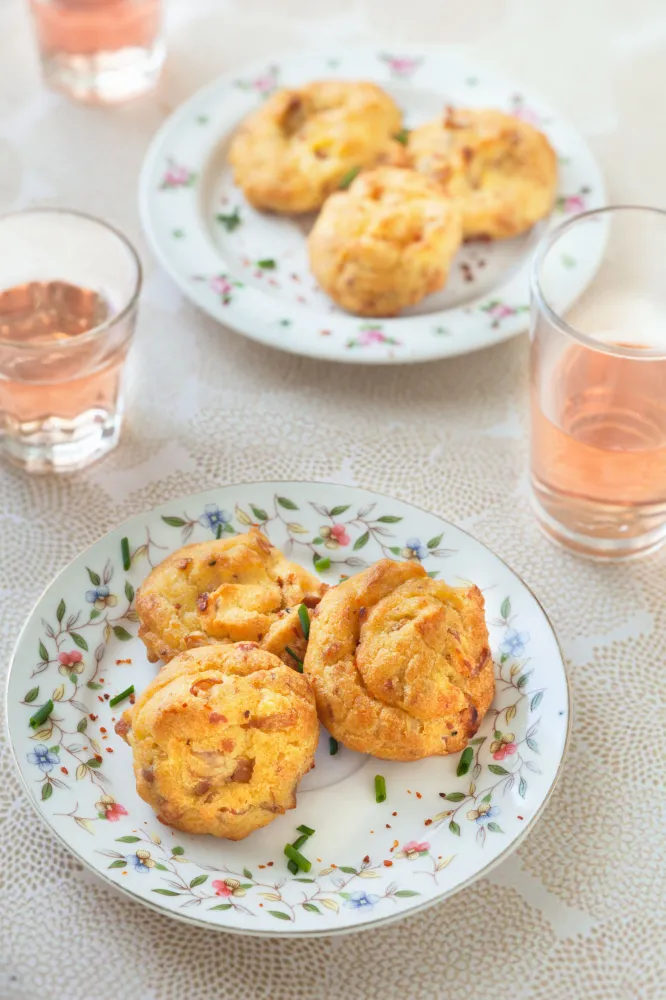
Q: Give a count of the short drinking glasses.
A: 2